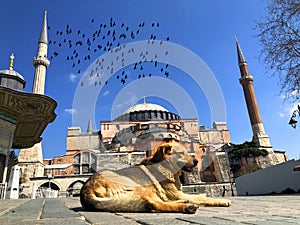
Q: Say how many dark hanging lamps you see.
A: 1